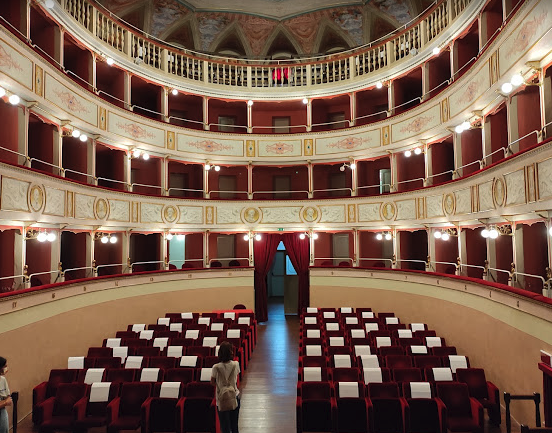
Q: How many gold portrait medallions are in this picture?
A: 8